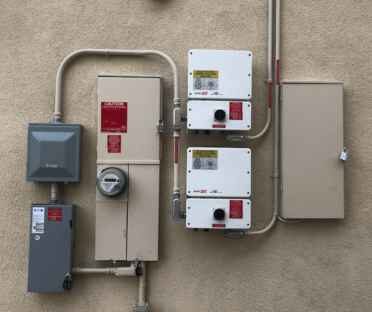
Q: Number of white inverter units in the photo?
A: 2